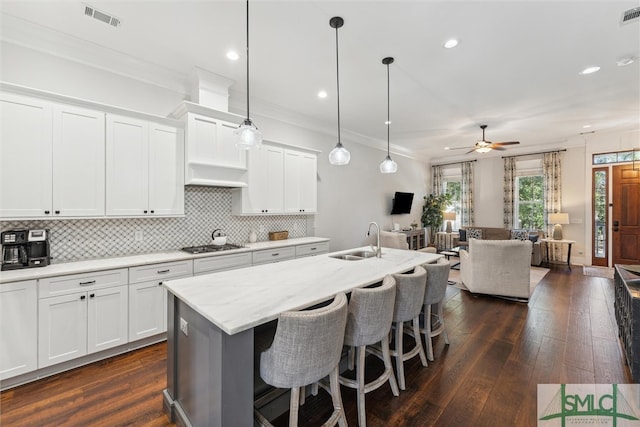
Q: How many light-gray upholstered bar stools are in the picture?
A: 4